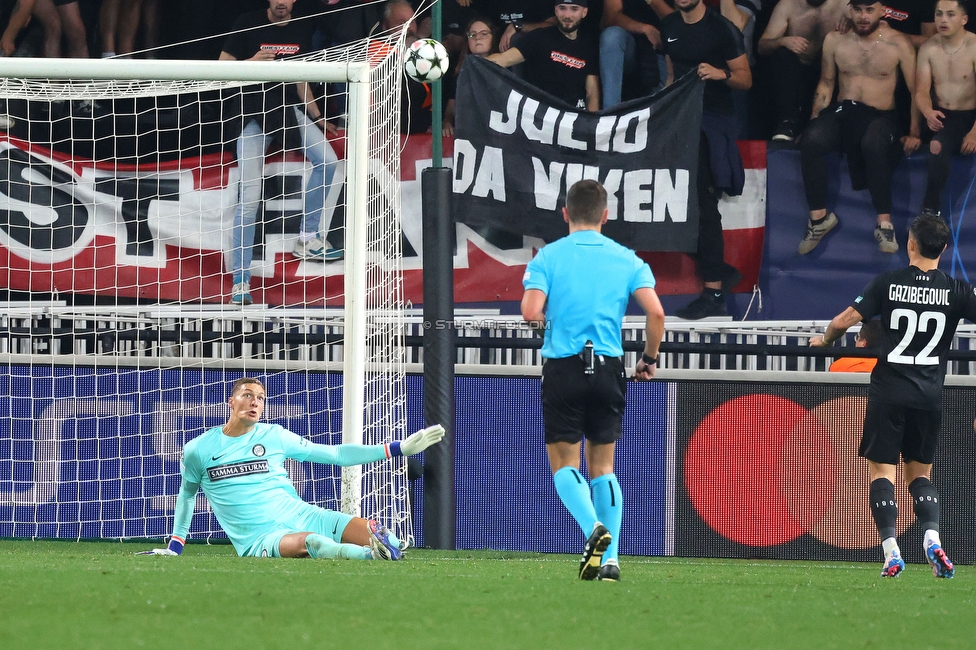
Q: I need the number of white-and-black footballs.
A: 1